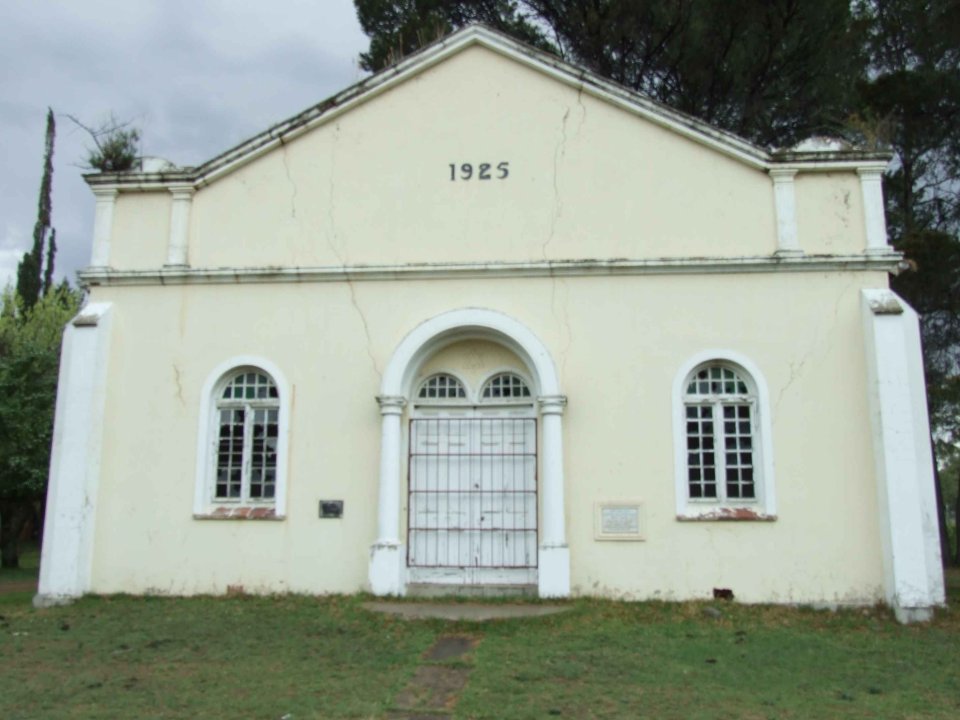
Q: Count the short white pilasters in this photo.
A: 4